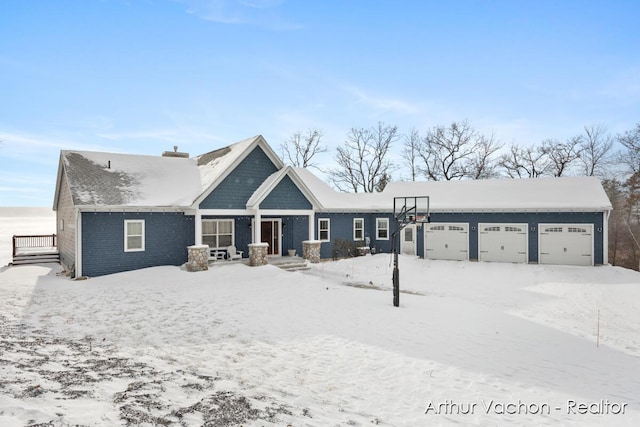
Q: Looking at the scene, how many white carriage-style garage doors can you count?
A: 3